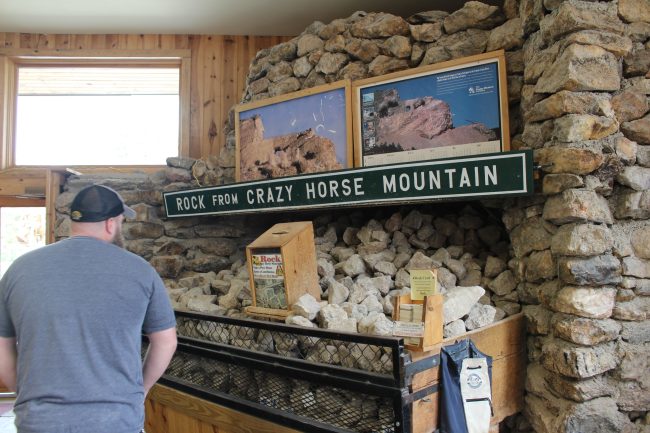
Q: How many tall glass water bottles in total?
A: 0